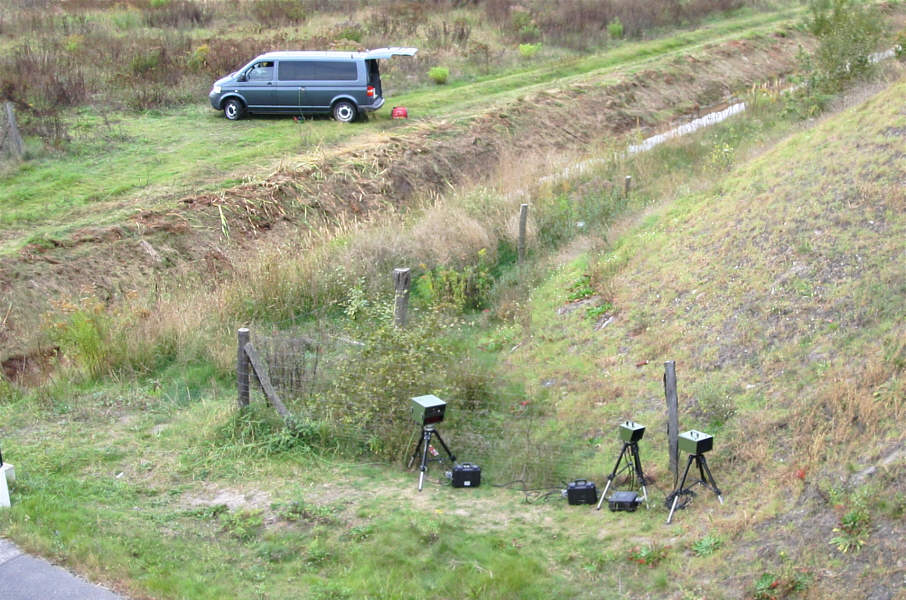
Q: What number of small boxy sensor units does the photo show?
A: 3